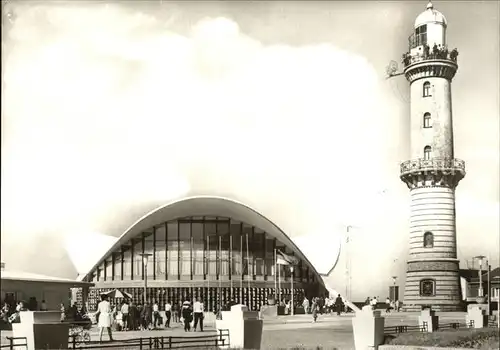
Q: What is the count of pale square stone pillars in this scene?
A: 5